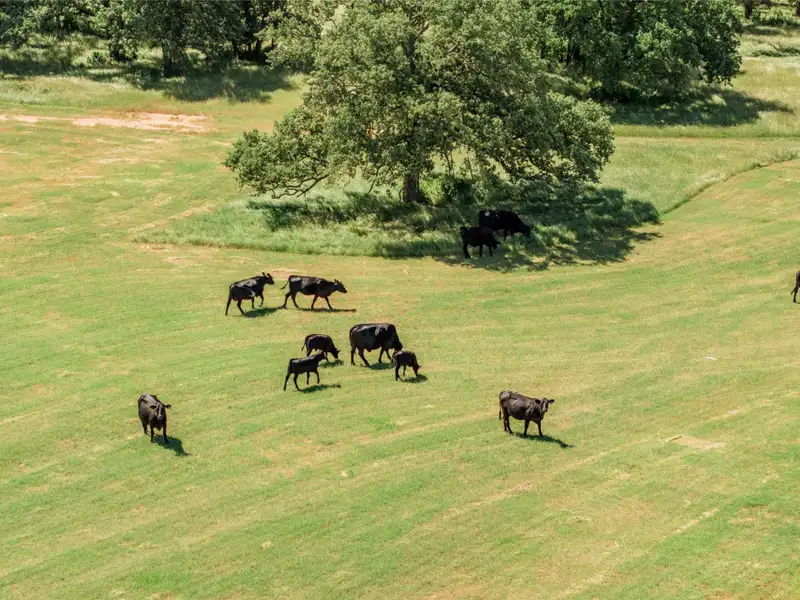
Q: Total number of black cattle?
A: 11